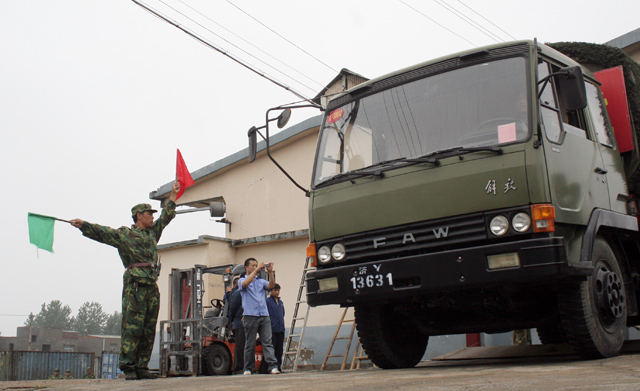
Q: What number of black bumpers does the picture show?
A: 1